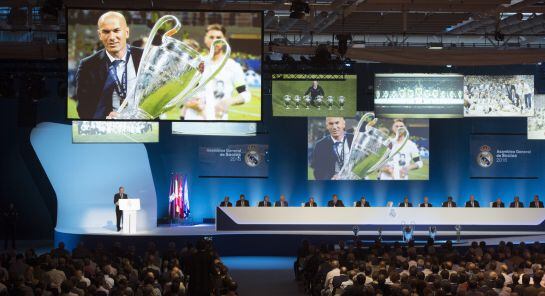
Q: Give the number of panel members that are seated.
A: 14